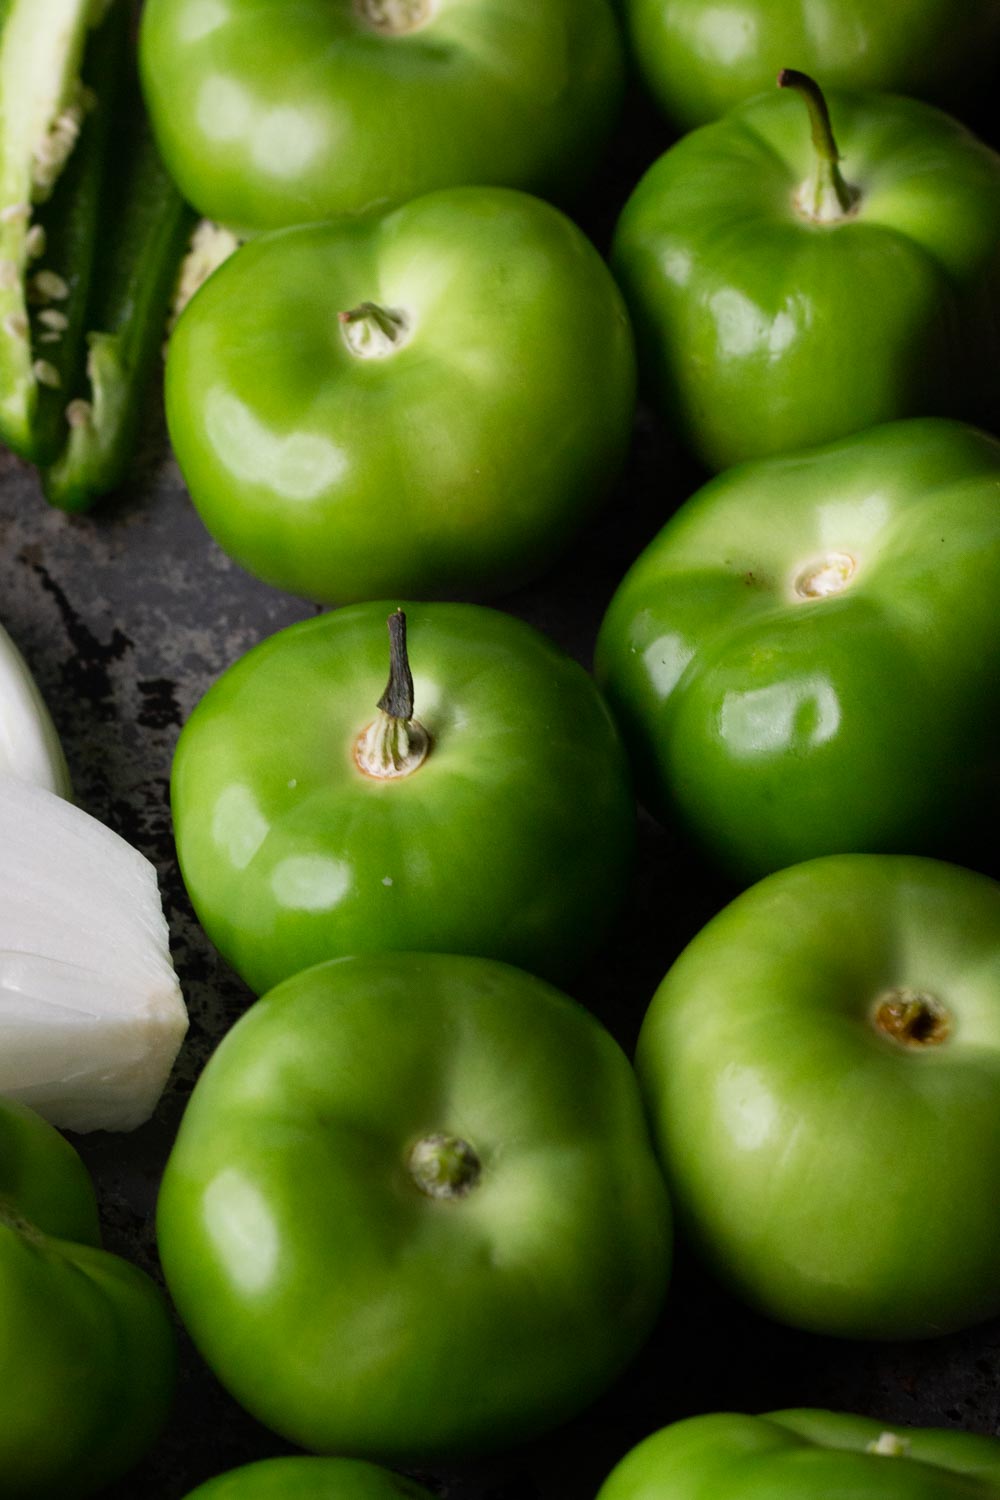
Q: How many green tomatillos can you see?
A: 11